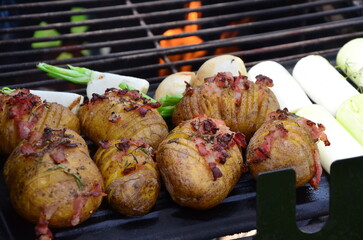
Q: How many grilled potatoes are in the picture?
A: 7